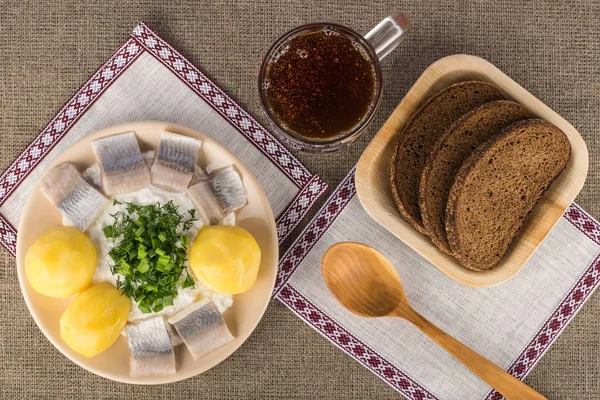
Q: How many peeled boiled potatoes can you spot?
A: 3